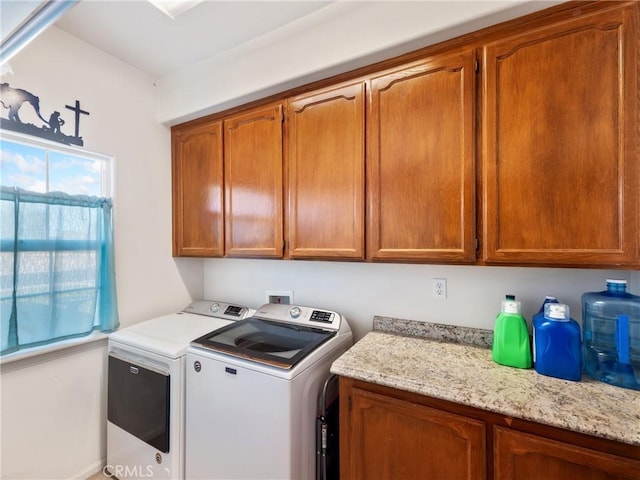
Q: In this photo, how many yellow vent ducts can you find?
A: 0